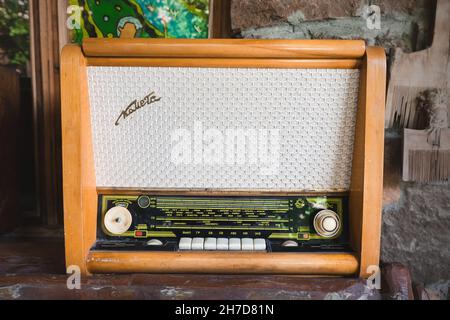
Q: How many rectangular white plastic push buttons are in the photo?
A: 7